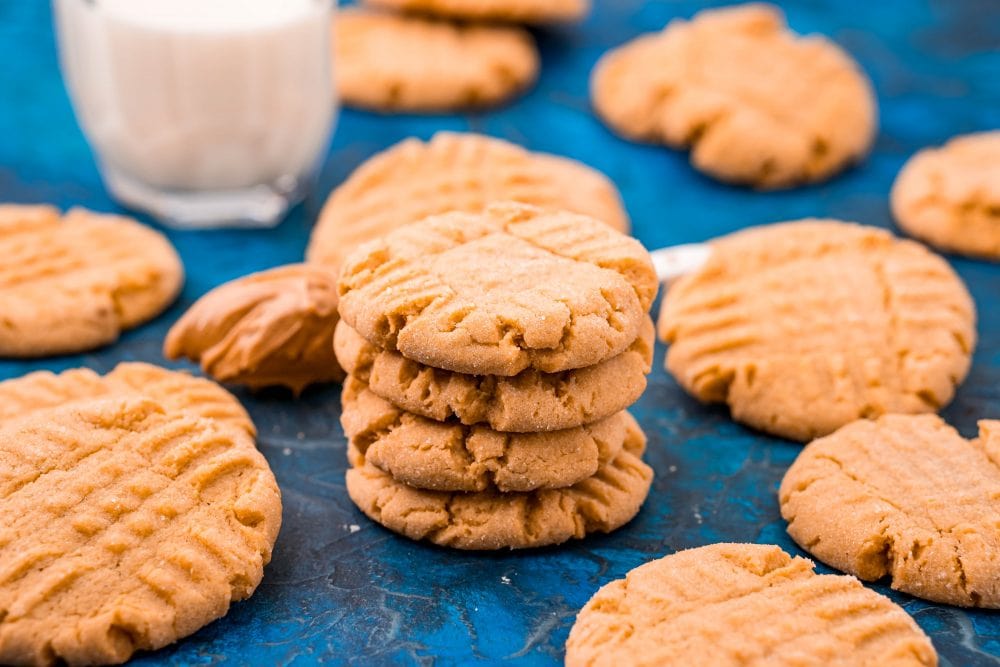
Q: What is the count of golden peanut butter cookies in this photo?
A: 15